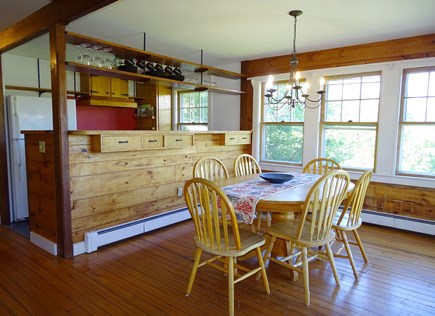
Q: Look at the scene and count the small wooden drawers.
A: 5